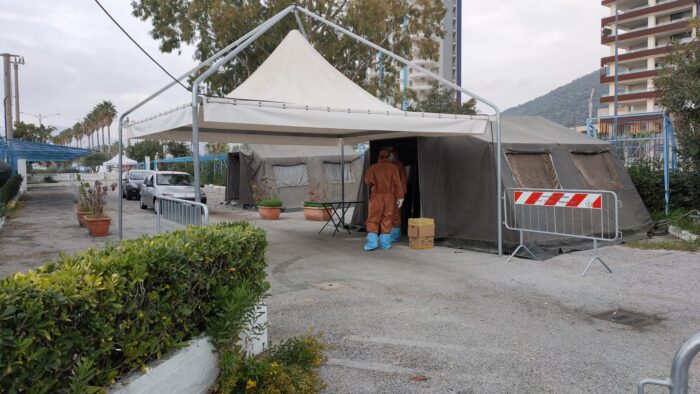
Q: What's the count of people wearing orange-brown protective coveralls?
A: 2